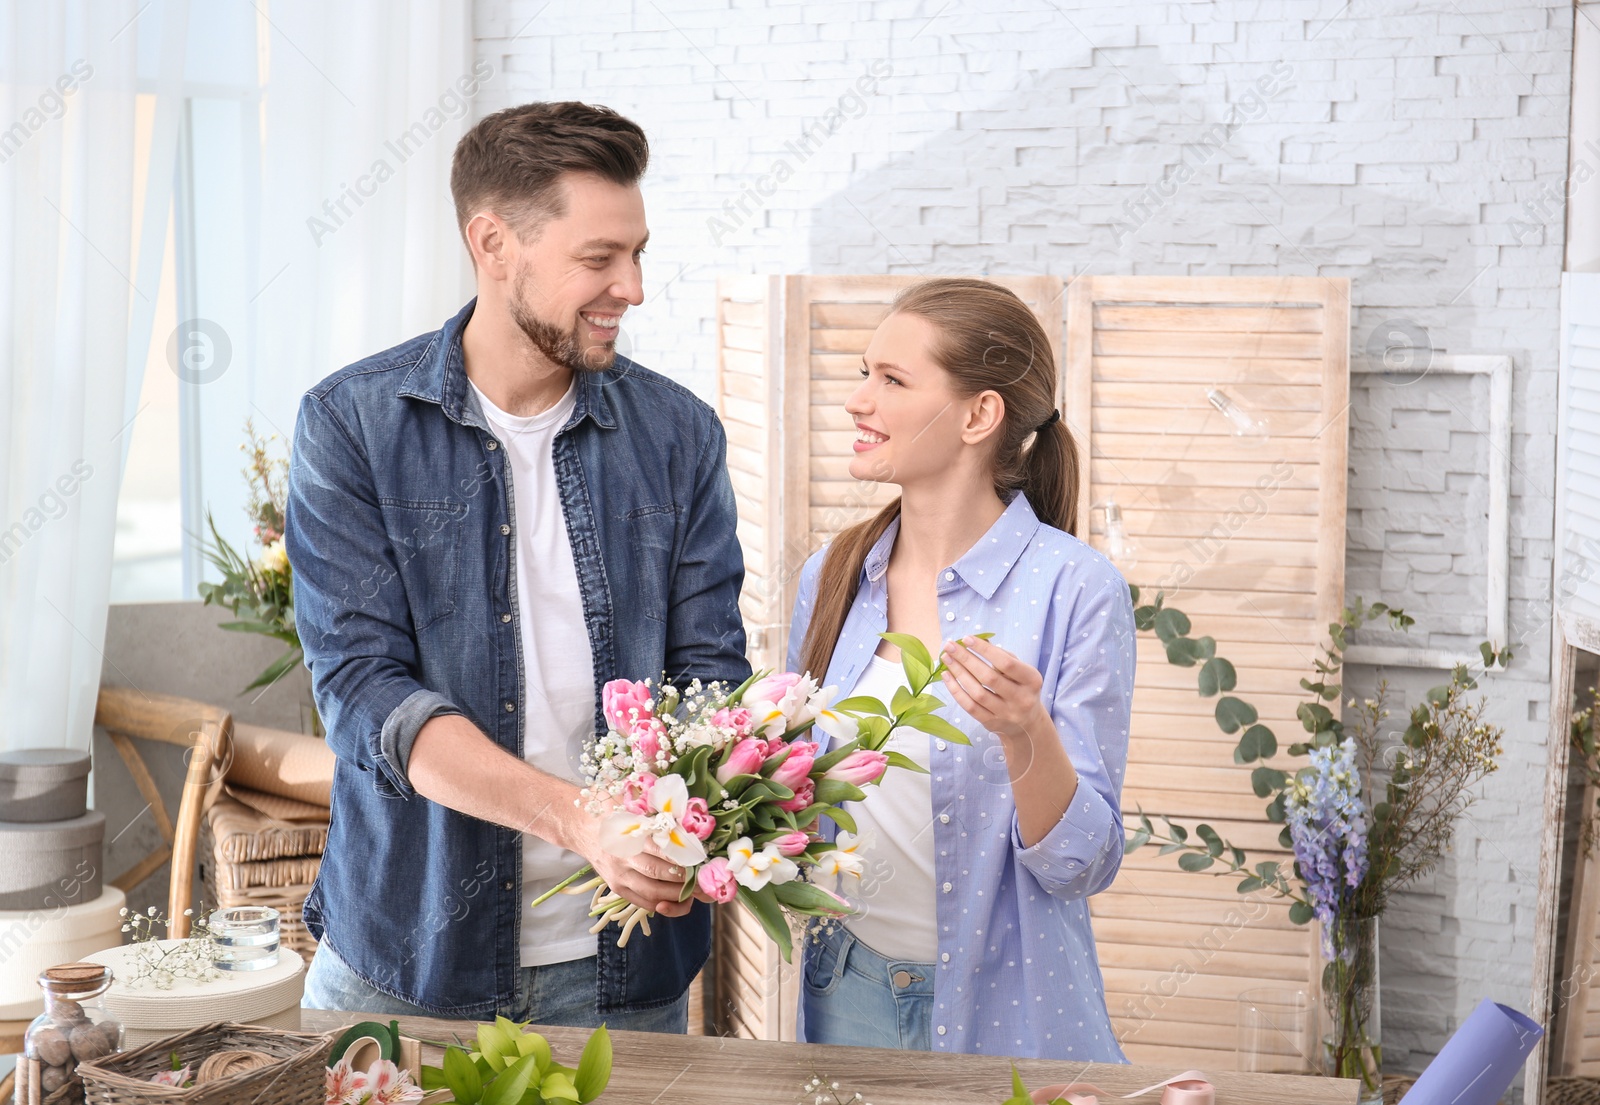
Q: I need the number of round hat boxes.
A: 4